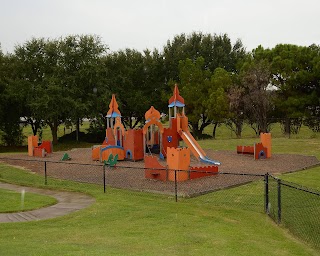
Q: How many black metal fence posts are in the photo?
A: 5